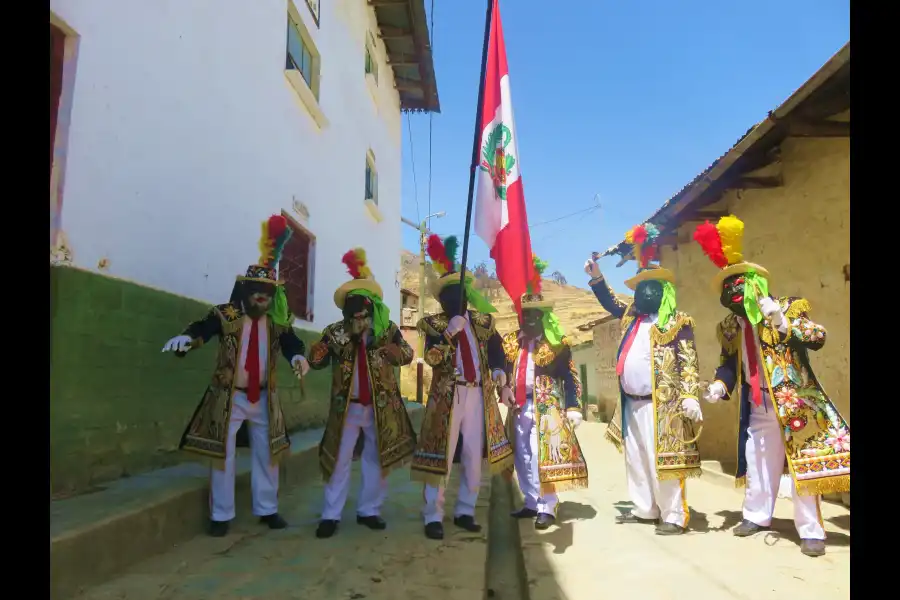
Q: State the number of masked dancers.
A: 6